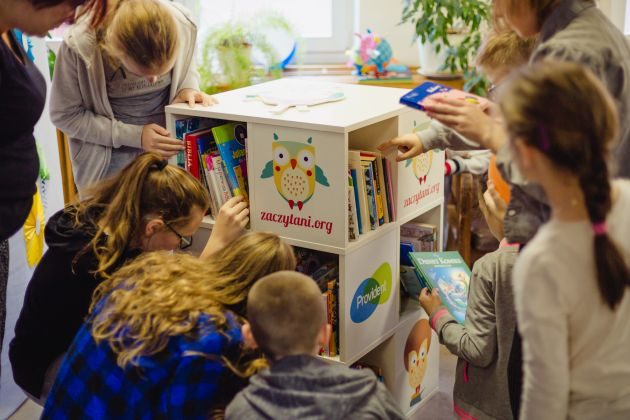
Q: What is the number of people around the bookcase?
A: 9